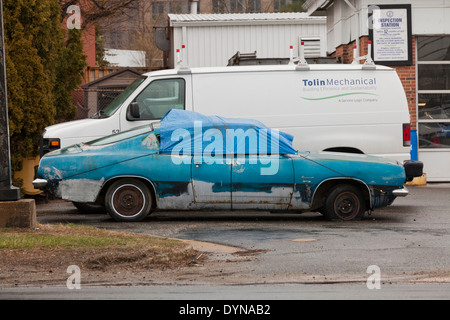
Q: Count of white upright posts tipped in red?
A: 6